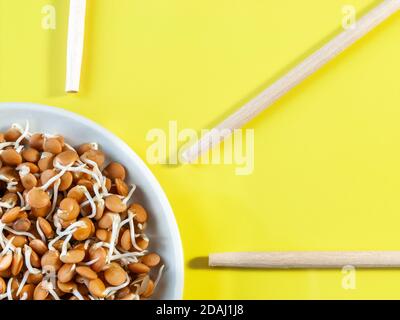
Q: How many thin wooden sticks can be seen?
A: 3